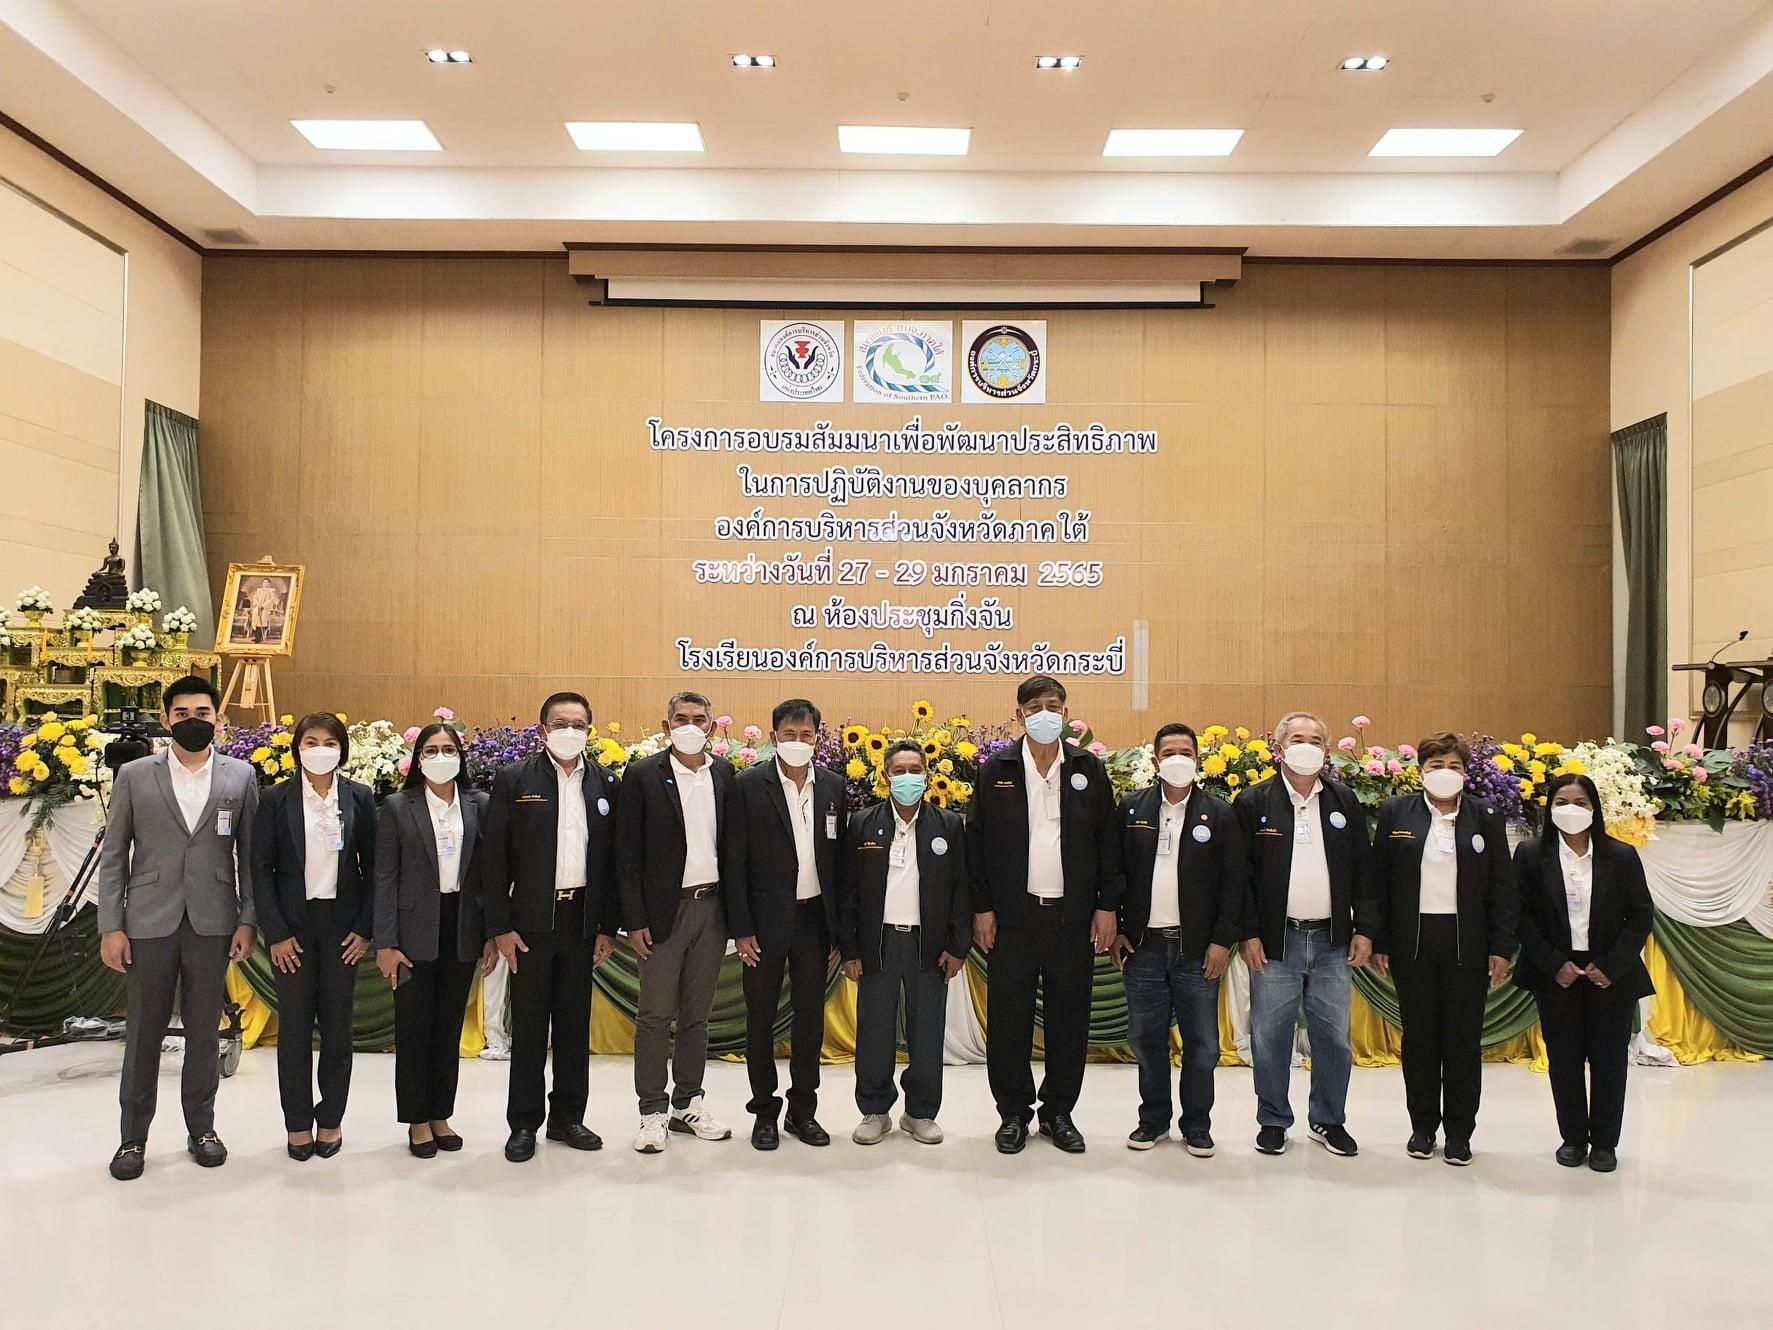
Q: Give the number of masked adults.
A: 12